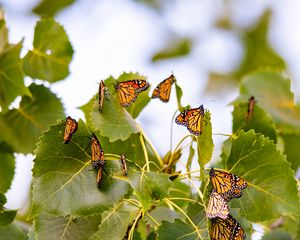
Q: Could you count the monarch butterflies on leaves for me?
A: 12